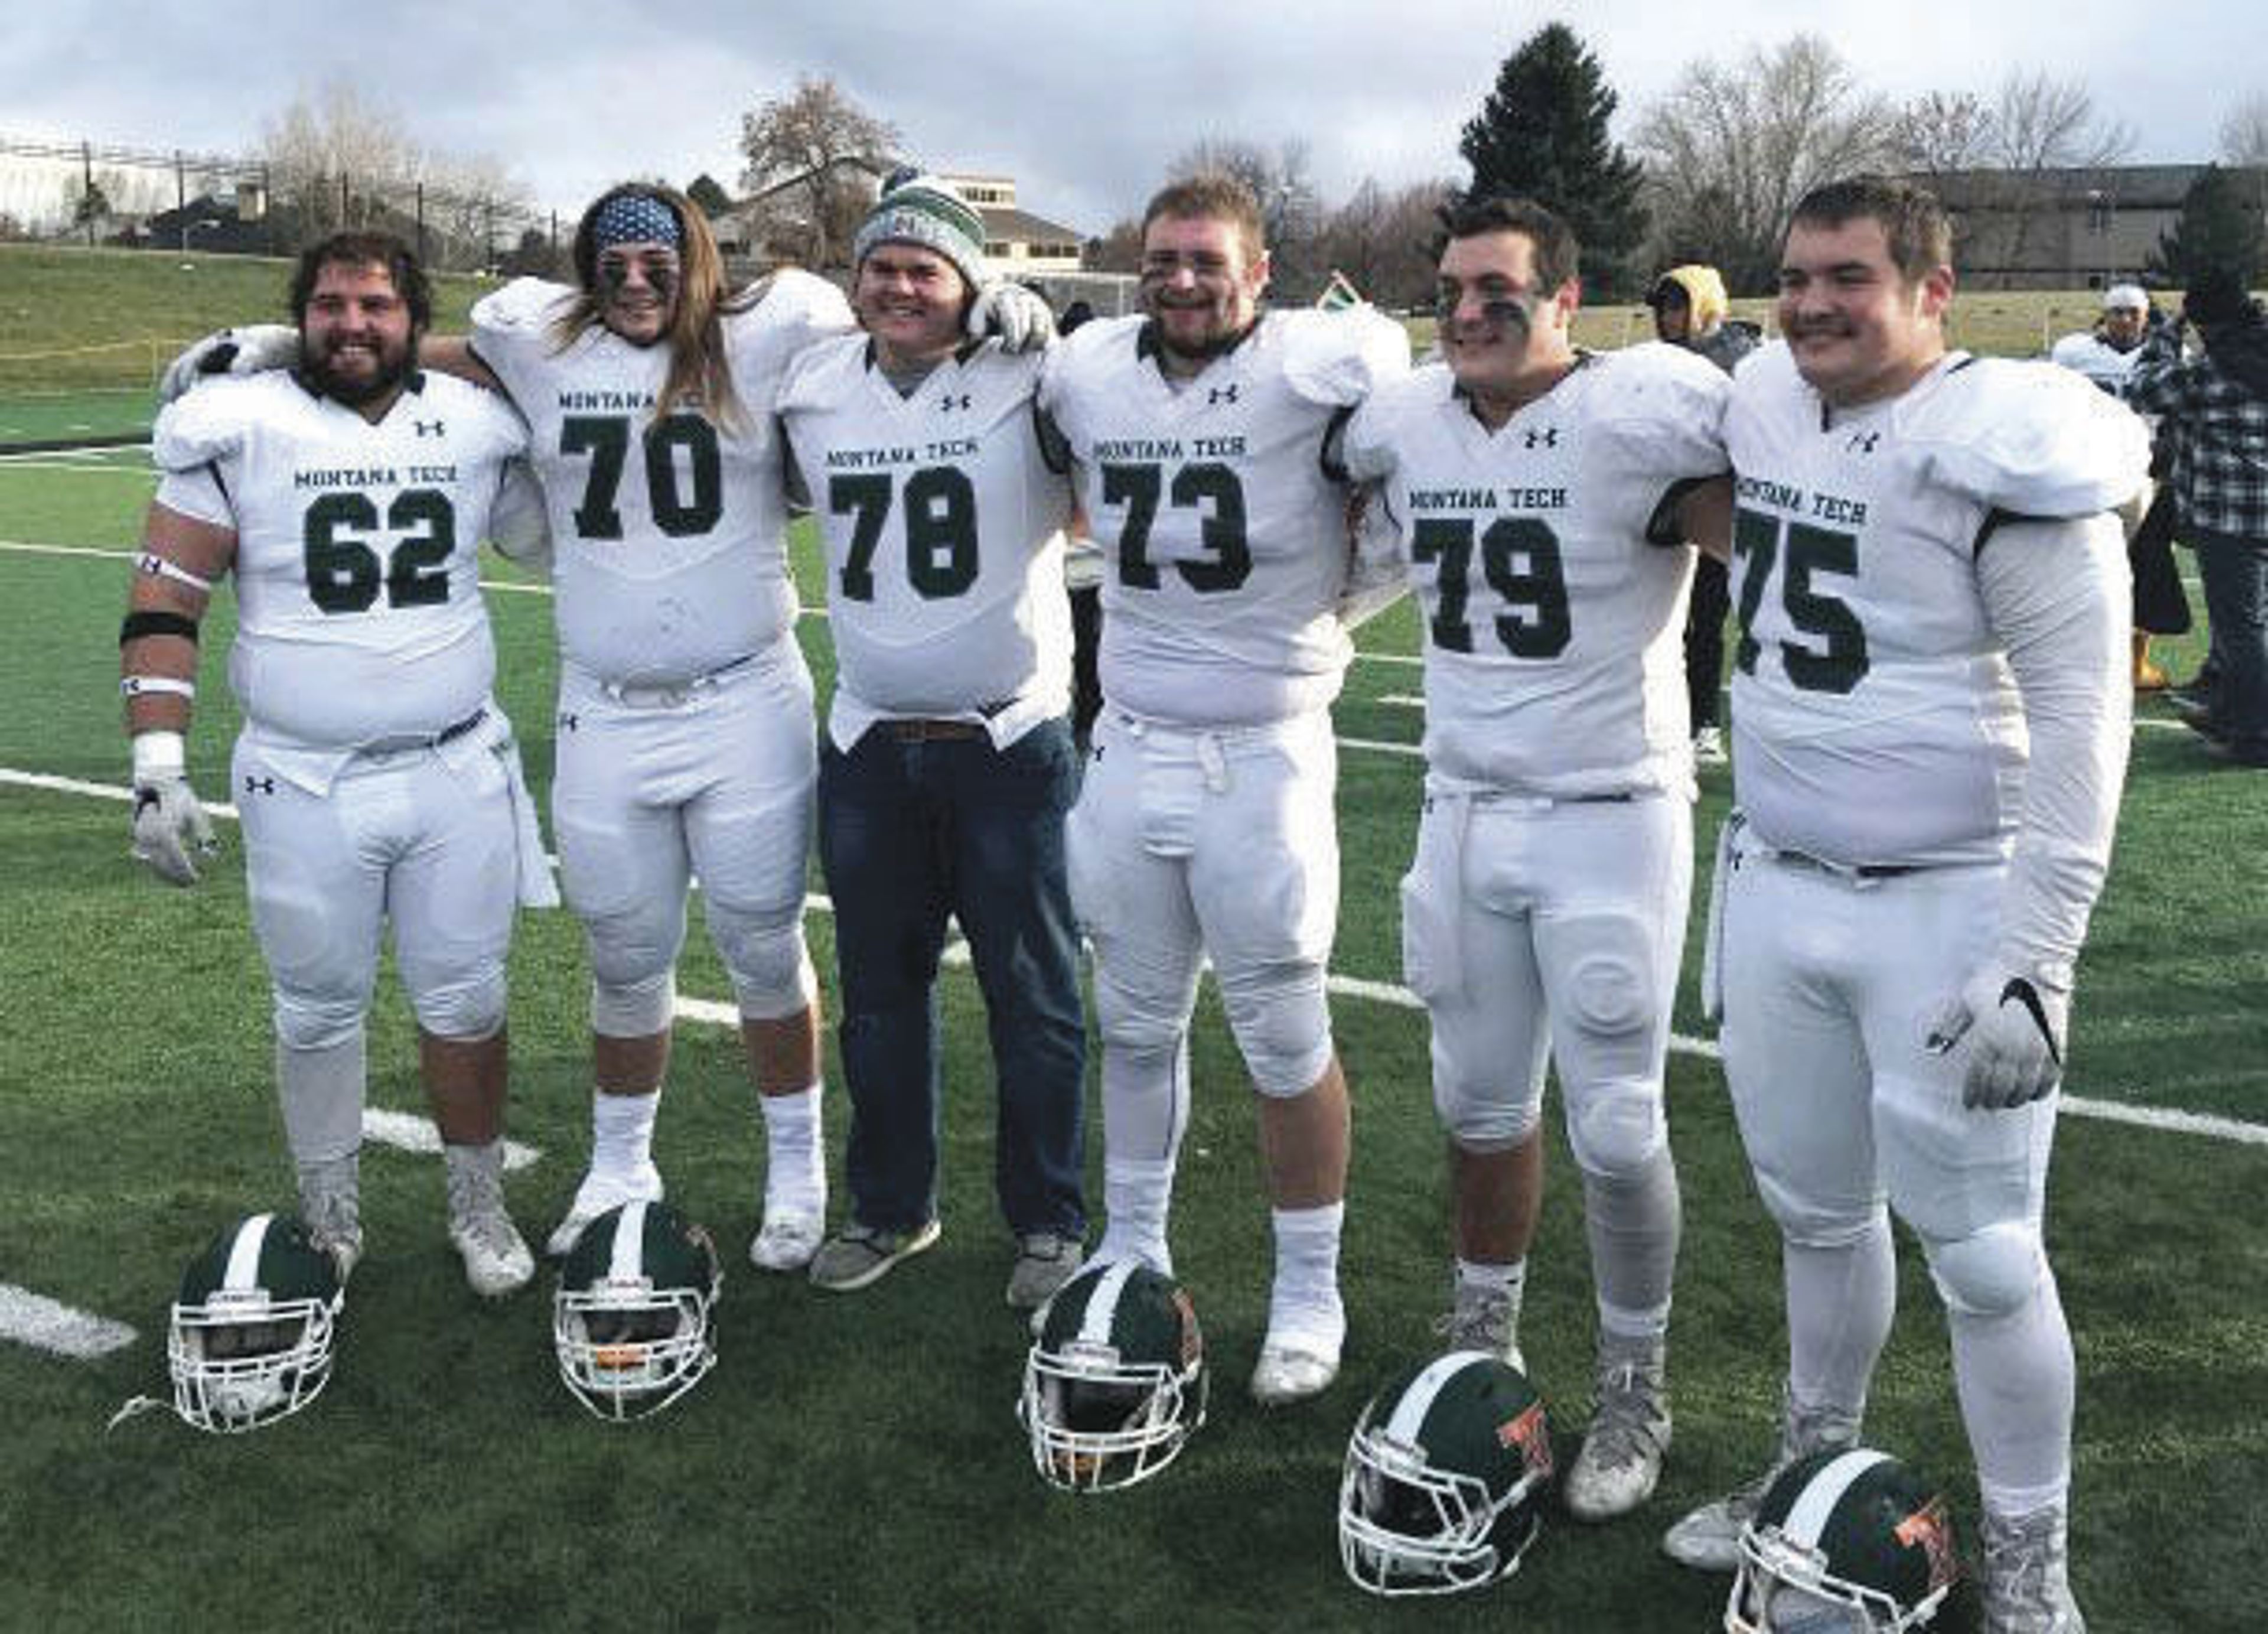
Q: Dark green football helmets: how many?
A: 5